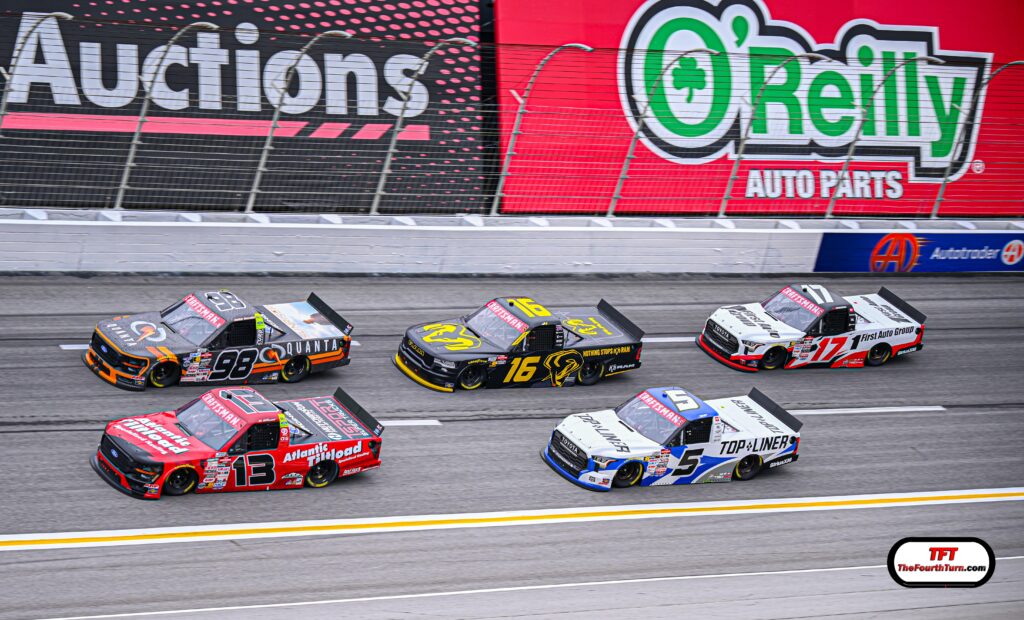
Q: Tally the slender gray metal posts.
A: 9